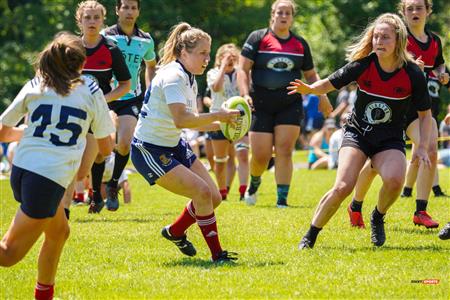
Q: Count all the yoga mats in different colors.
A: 0